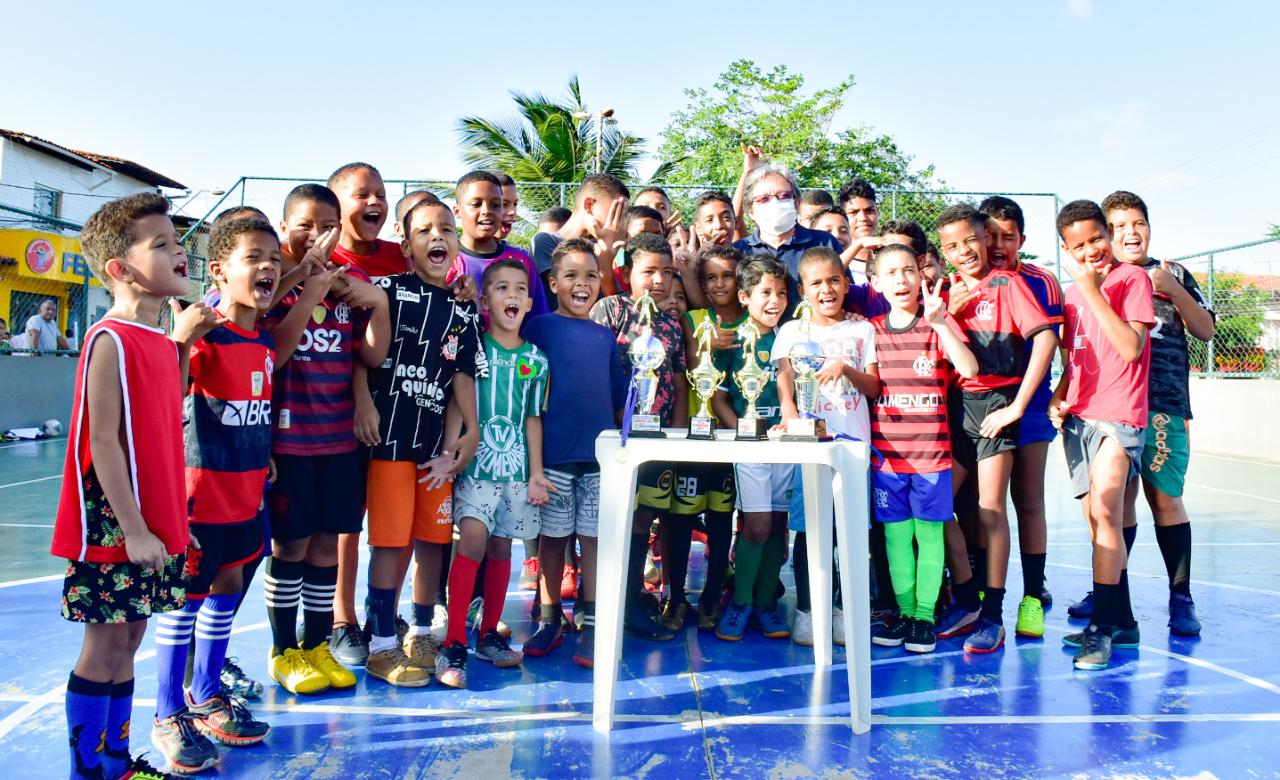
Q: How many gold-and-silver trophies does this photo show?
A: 2